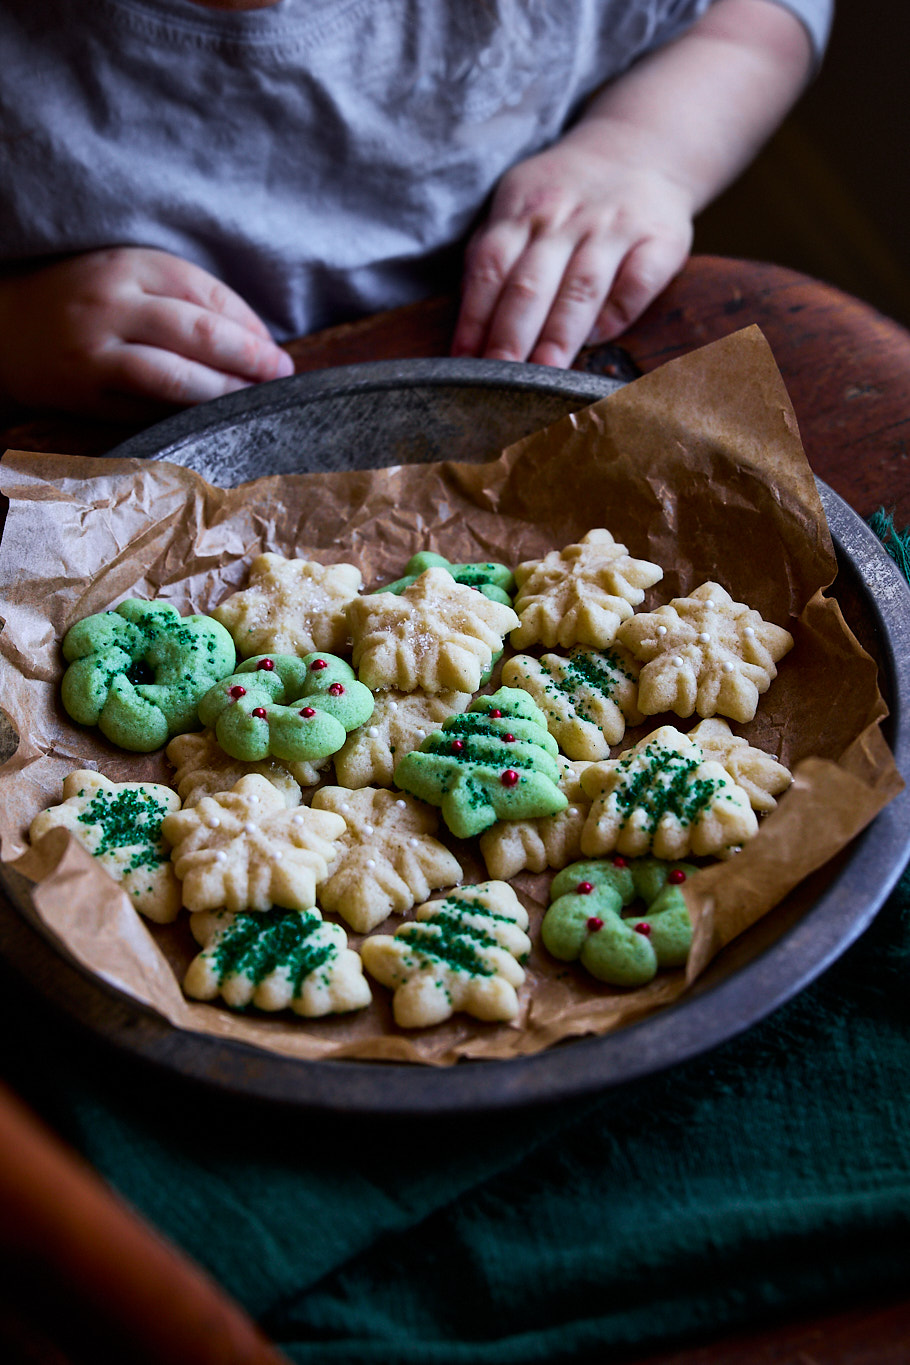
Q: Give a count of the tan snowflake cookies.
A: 10